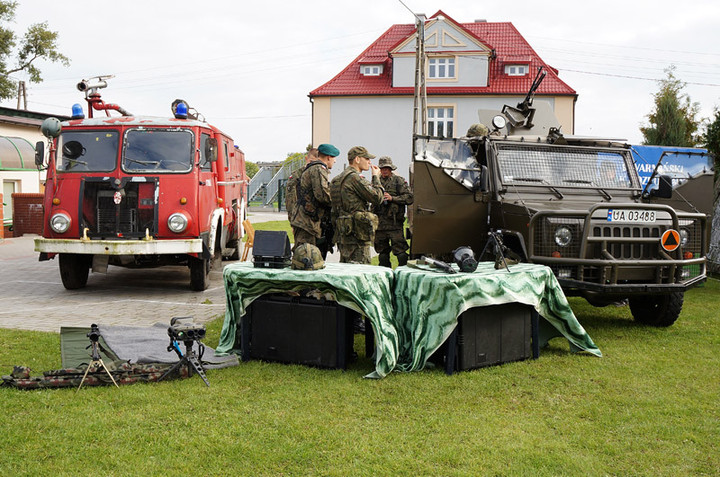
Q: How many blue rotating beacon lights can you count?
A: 2